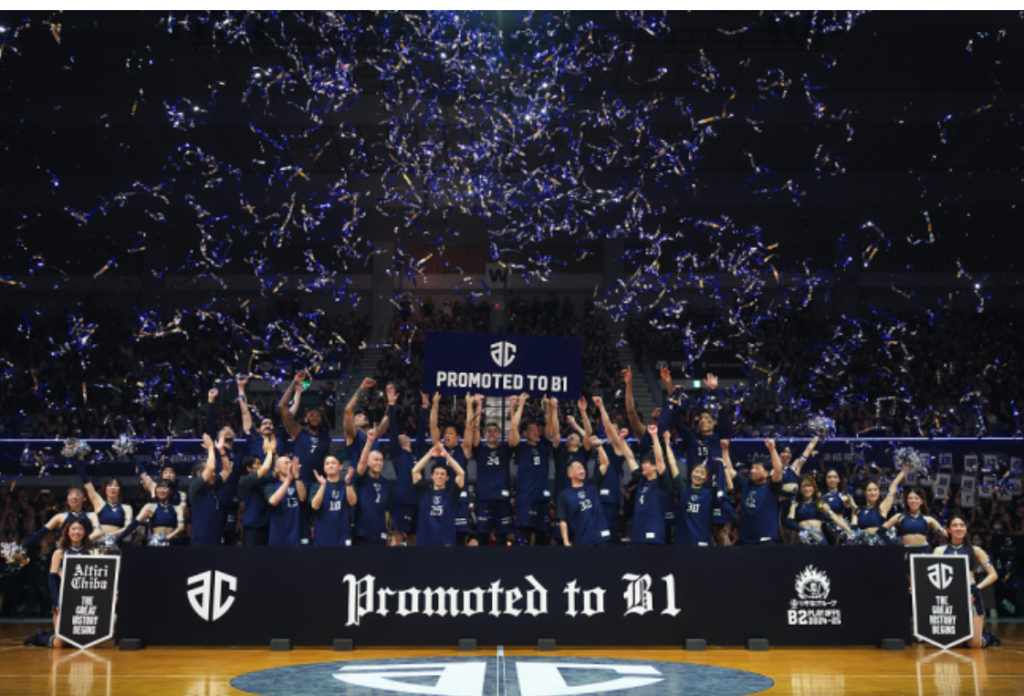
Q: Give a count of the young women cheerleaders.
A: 11